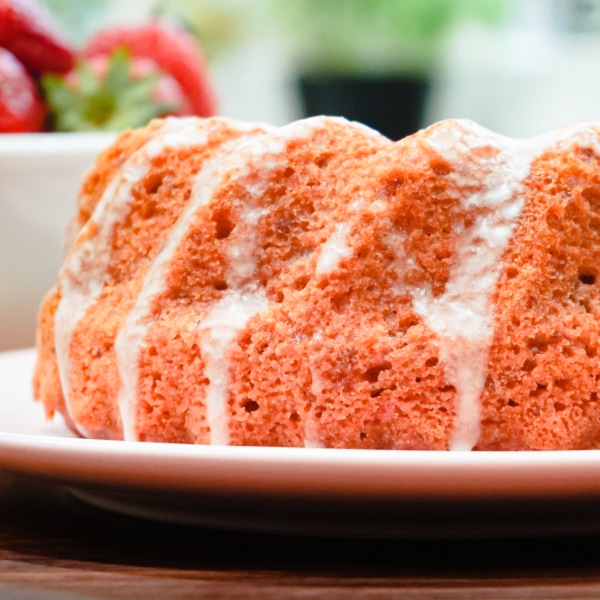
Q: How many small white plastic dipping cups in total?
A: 0